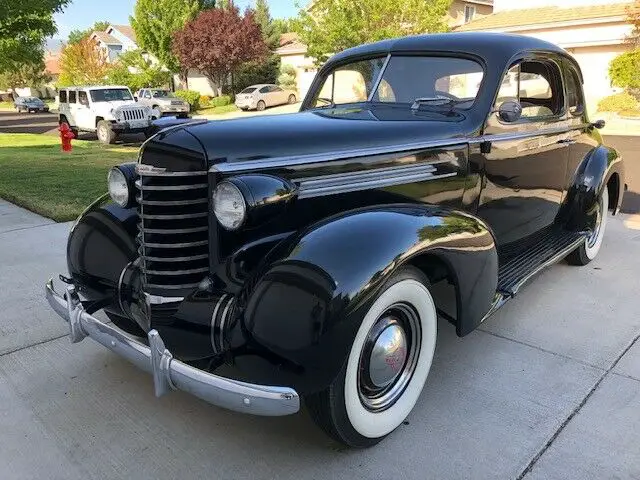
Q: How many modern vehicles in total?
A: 4